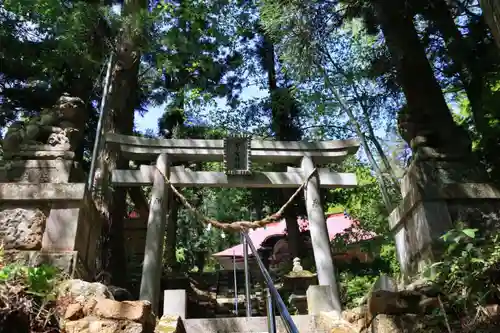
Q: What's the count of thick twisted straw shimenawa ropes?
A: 1